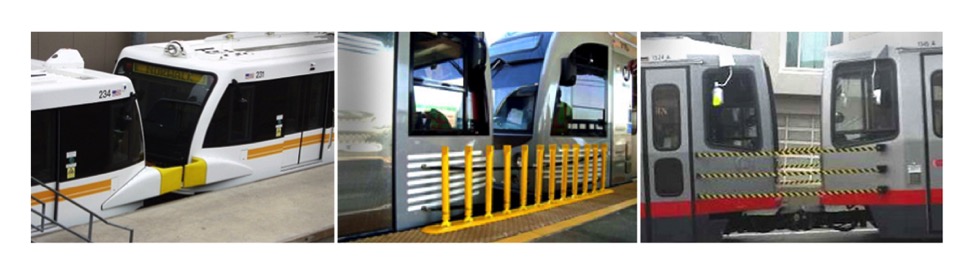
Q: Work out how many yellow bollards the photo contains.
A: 12